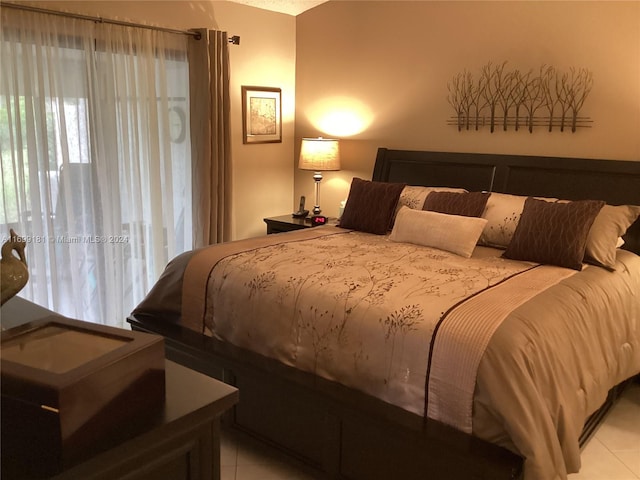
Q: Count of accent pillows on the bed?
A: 4